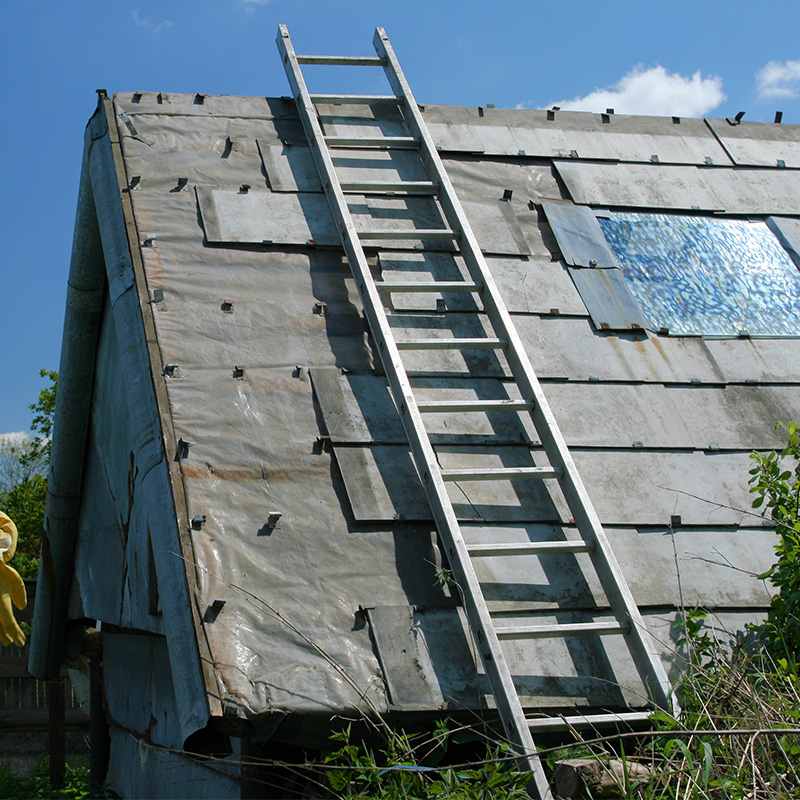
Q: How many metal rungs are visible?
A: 12